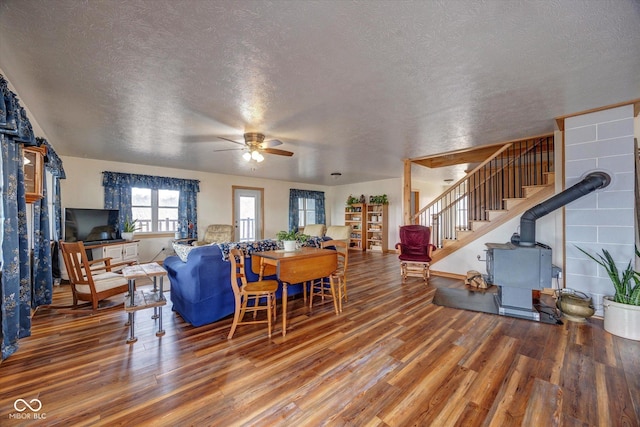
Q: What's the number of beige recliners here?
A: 3